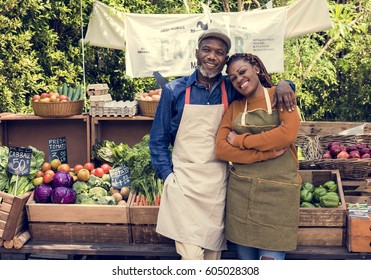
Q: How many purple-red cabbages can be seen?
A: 3